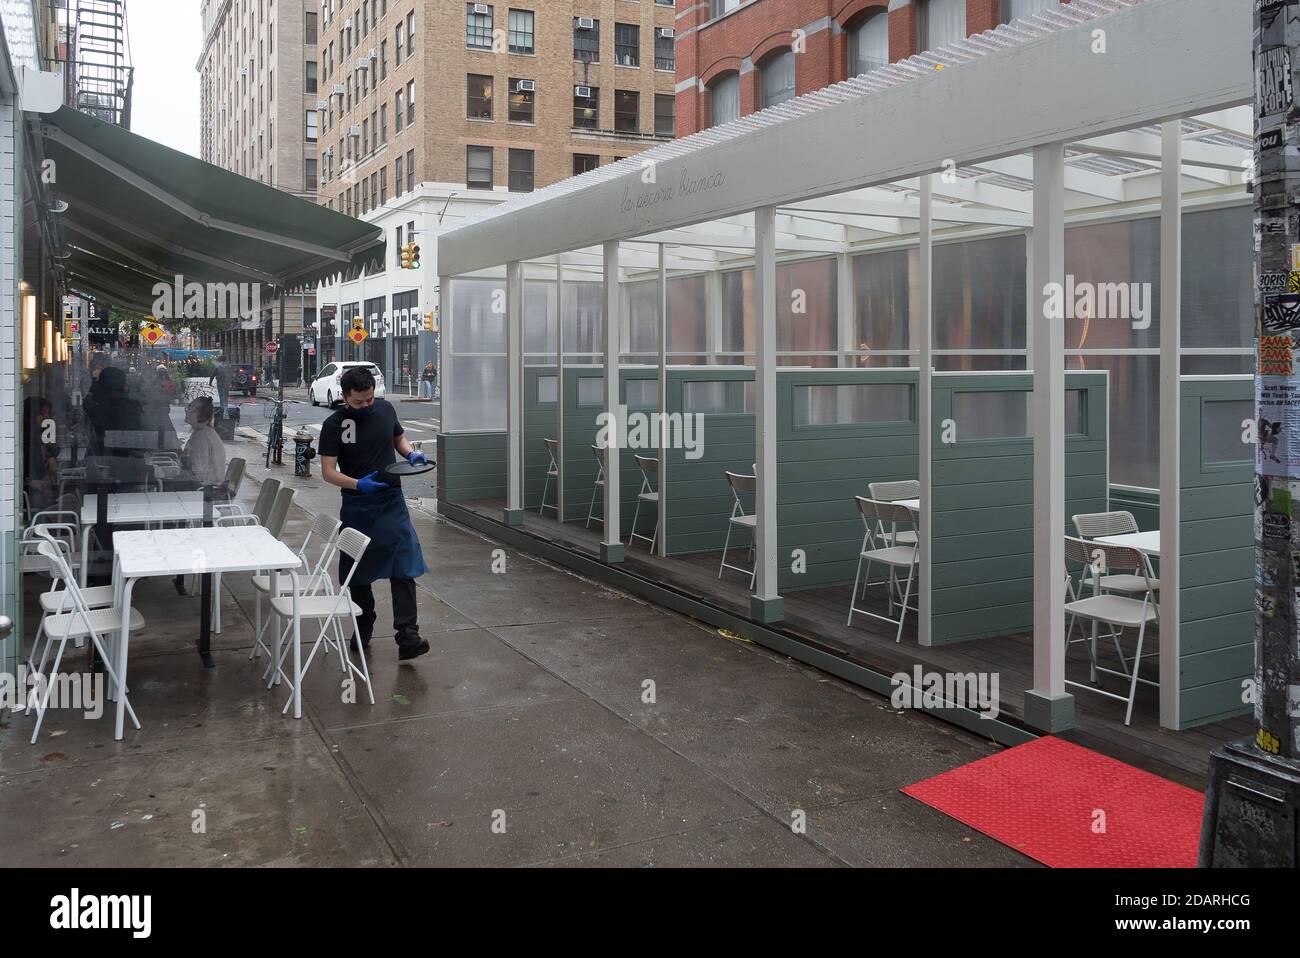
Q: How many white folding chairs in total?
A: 12